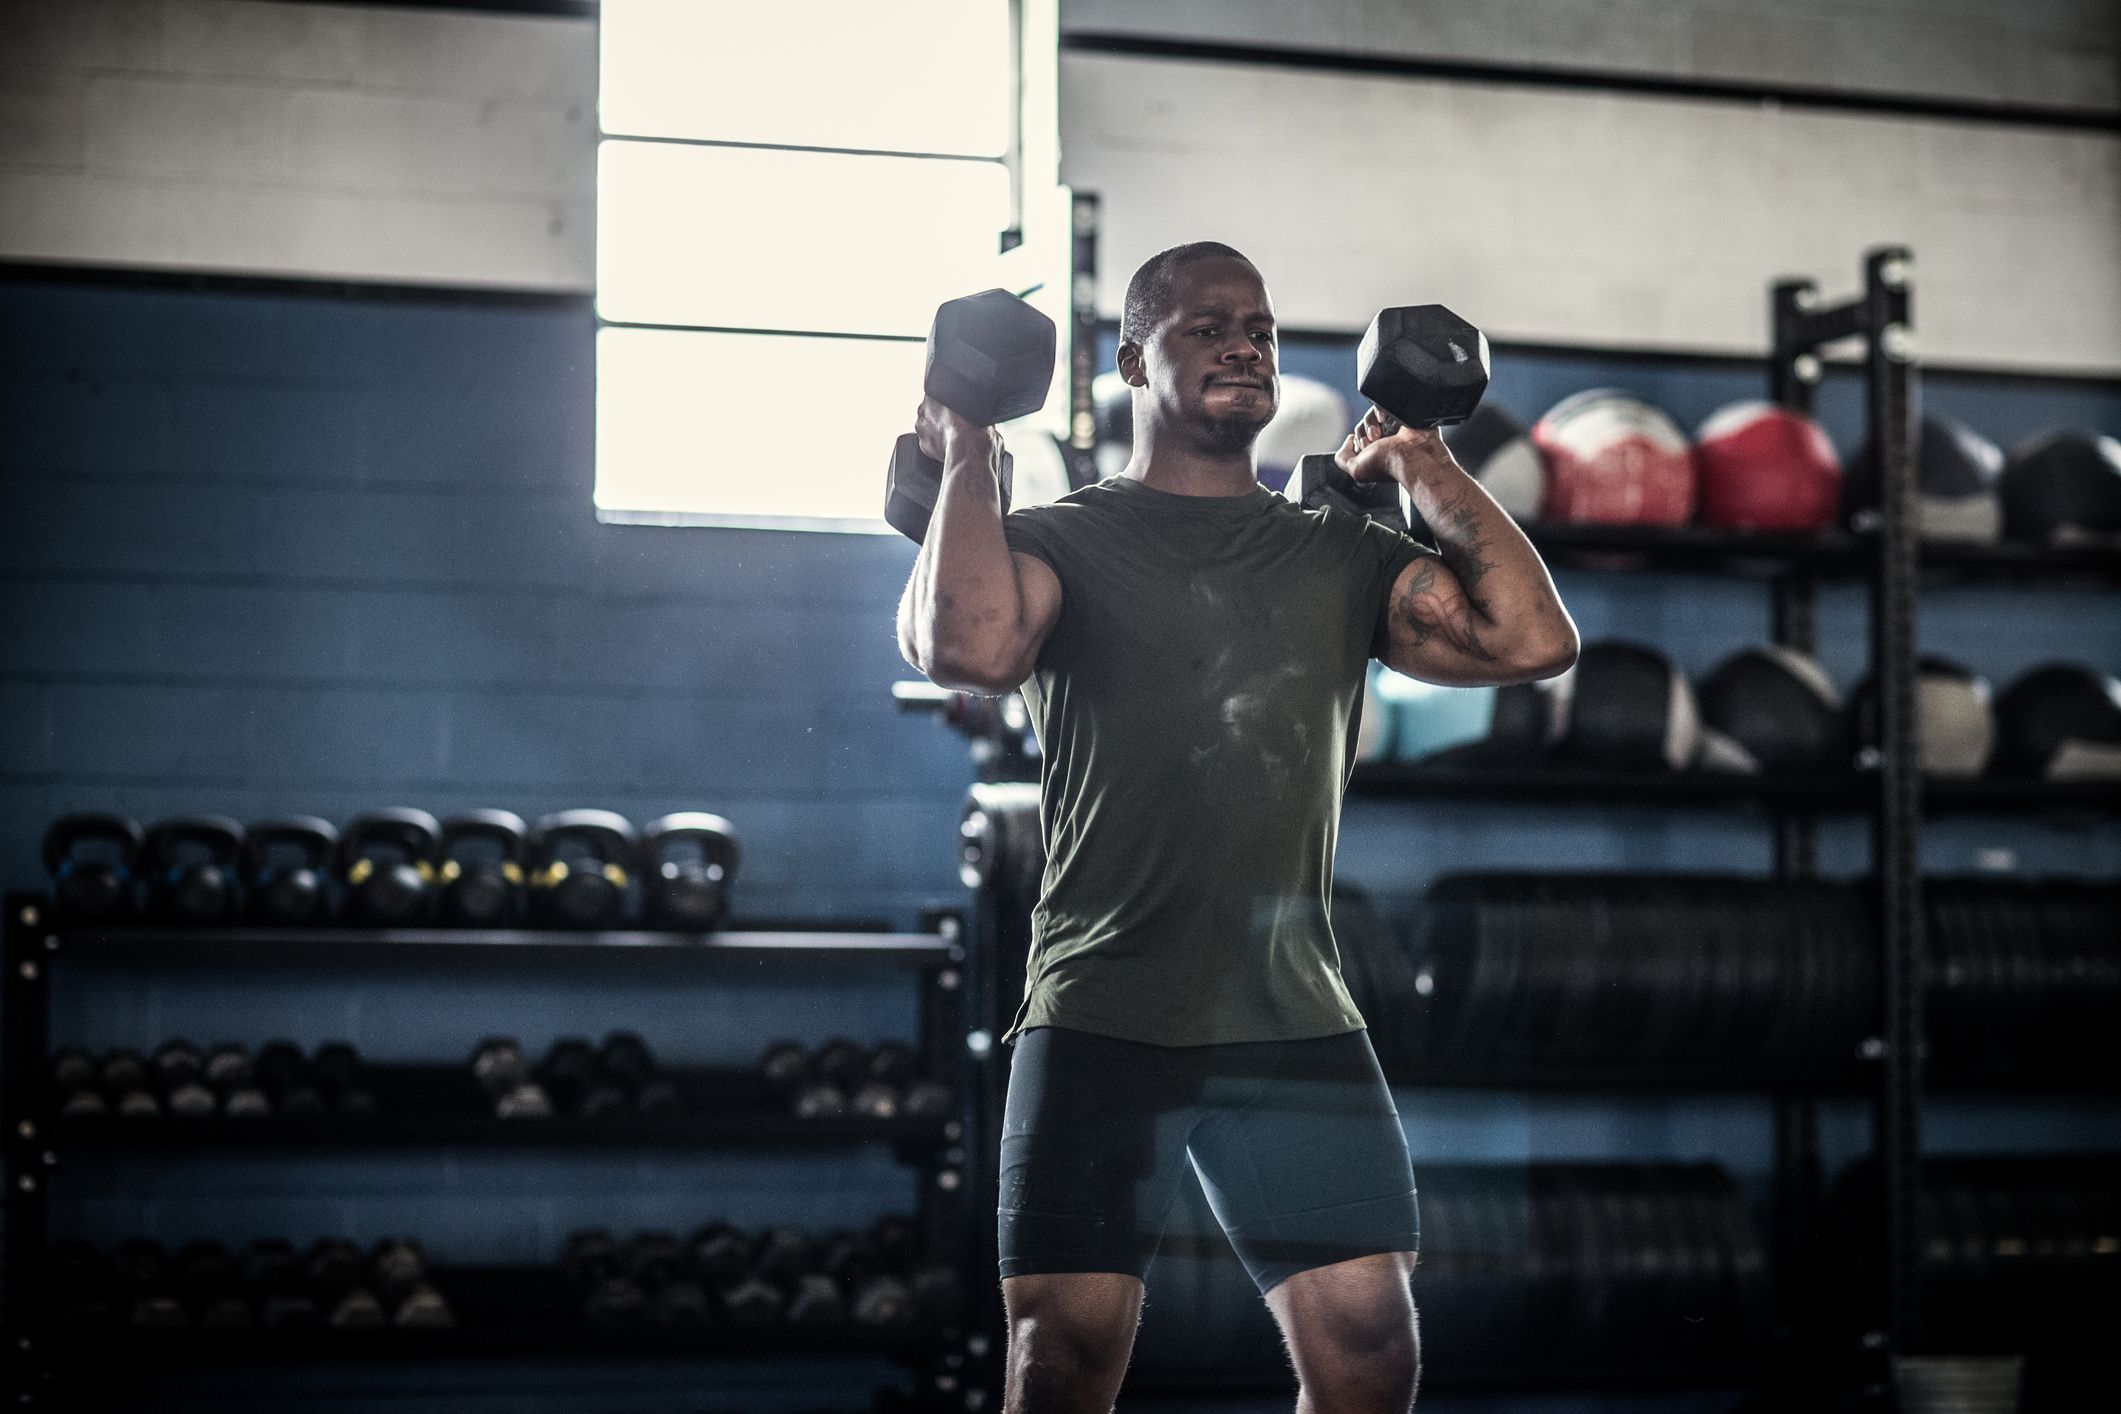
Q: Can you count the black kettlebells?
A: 7